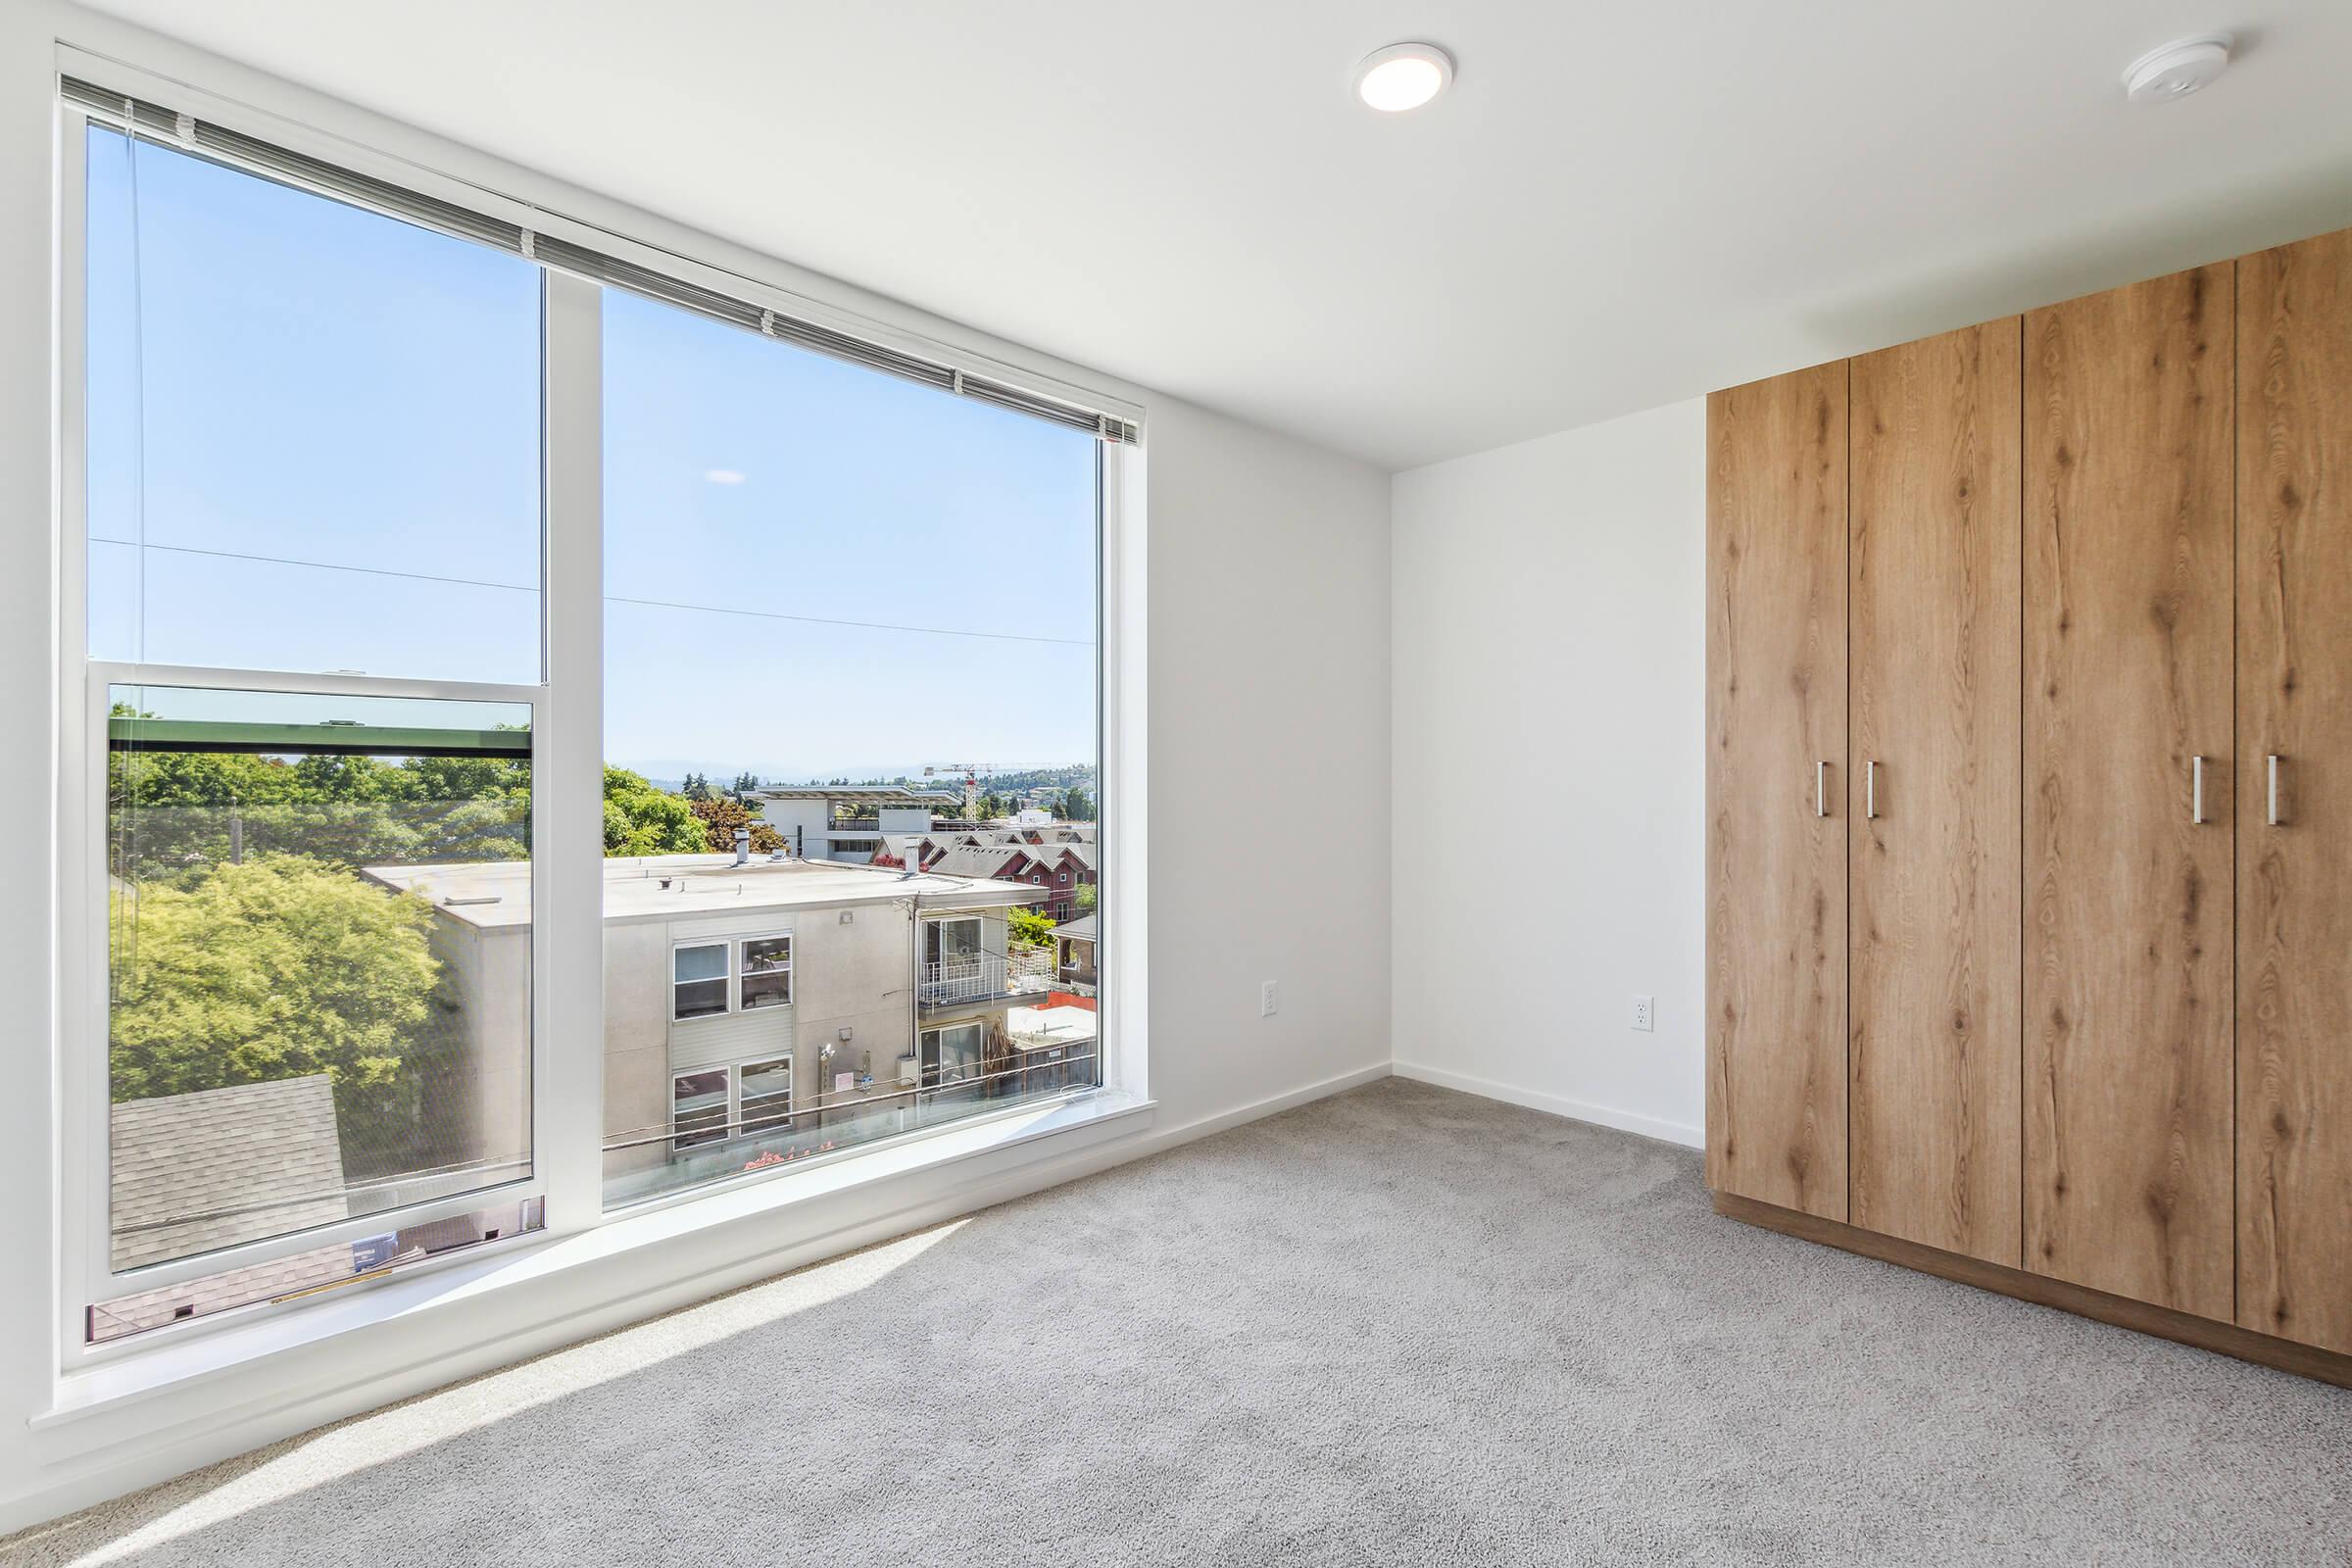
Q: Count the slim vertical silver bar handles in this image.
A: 4